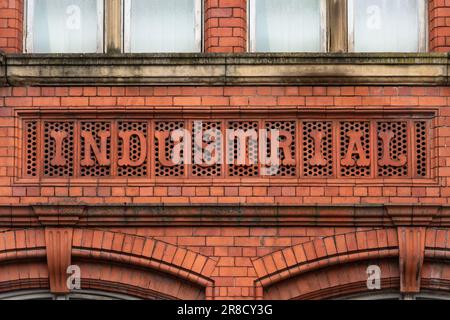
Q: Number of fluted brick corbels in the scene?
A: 2